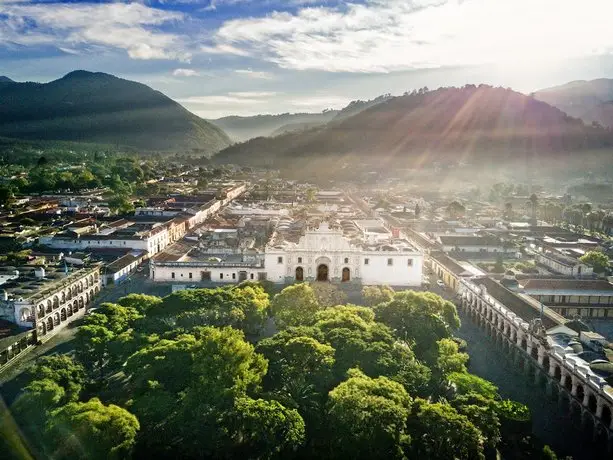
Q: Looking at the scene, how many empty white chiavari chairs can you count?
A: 0